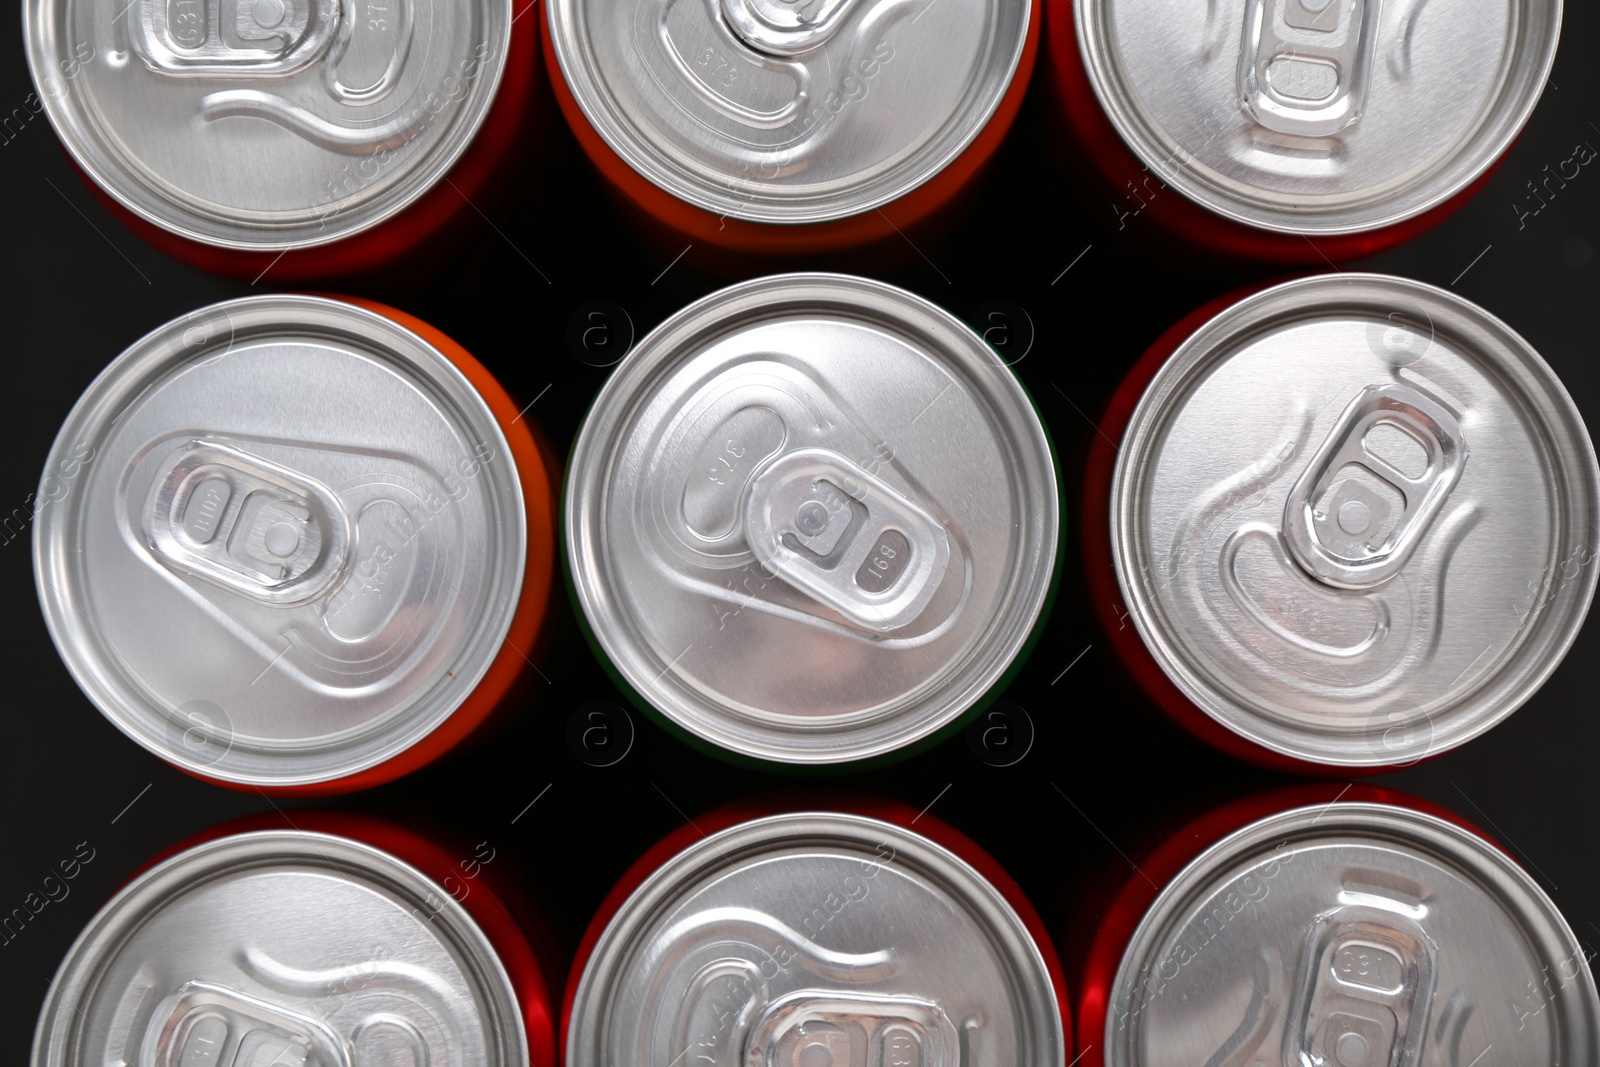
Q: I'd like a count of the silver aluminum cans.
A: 9